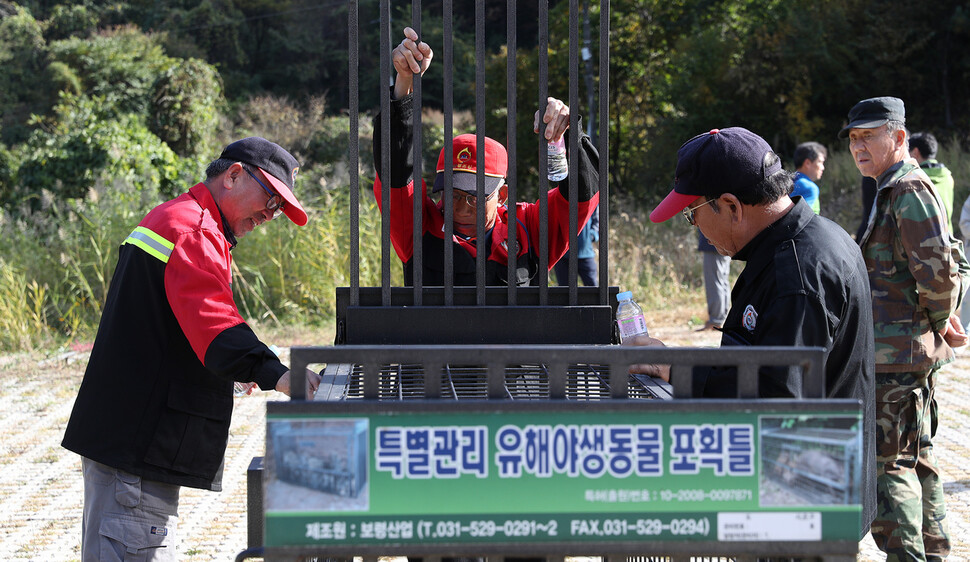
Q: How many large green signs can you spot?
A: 1